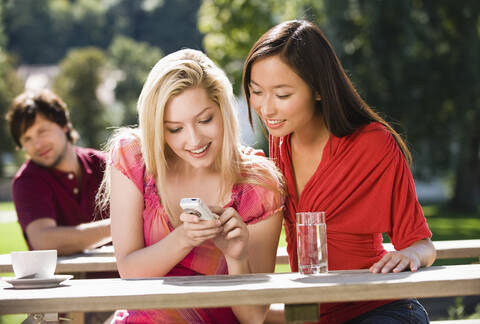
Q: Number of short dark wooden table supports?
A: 1